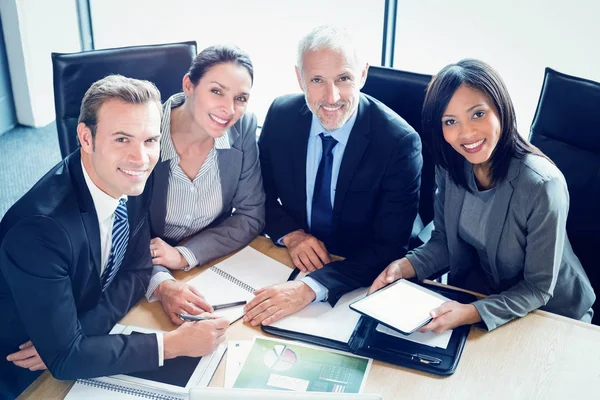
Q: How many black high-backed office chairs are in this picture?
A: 3